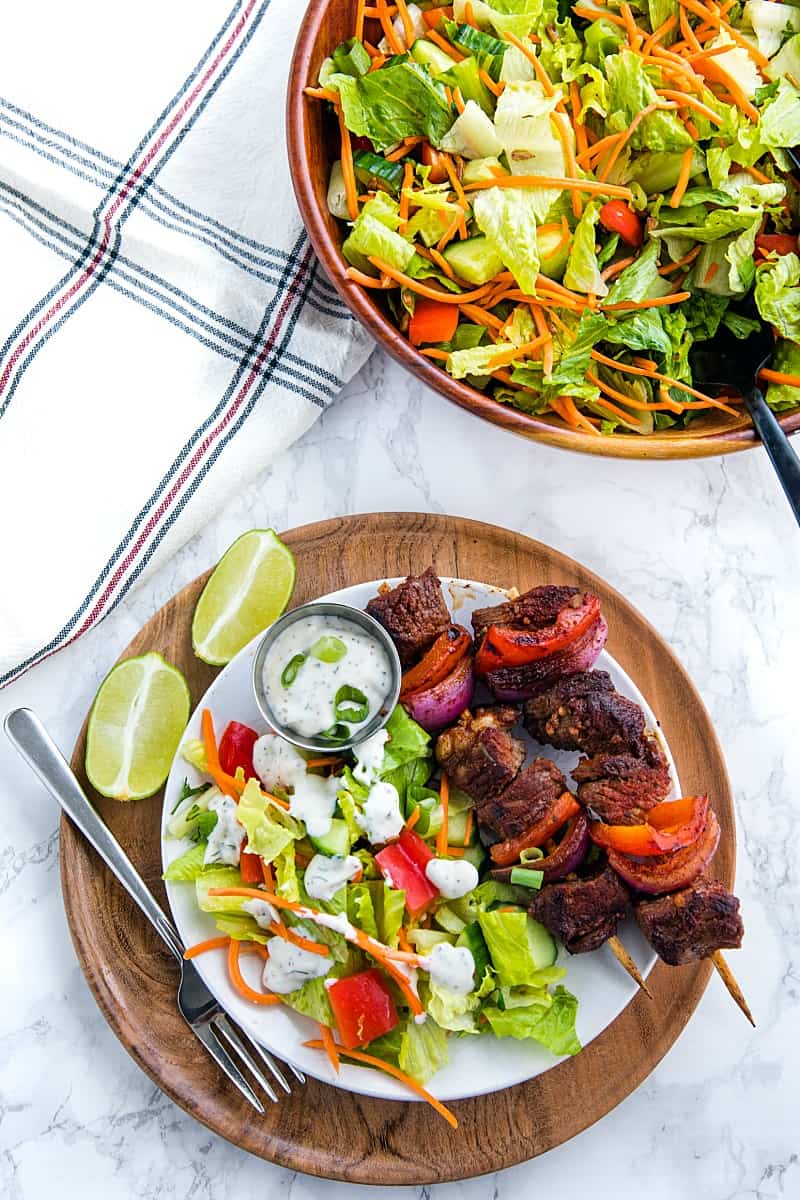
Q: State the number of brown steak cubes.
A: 8